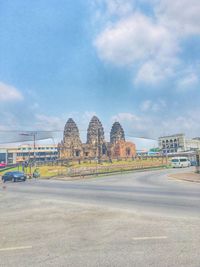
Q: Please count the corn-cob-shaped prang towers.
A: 3